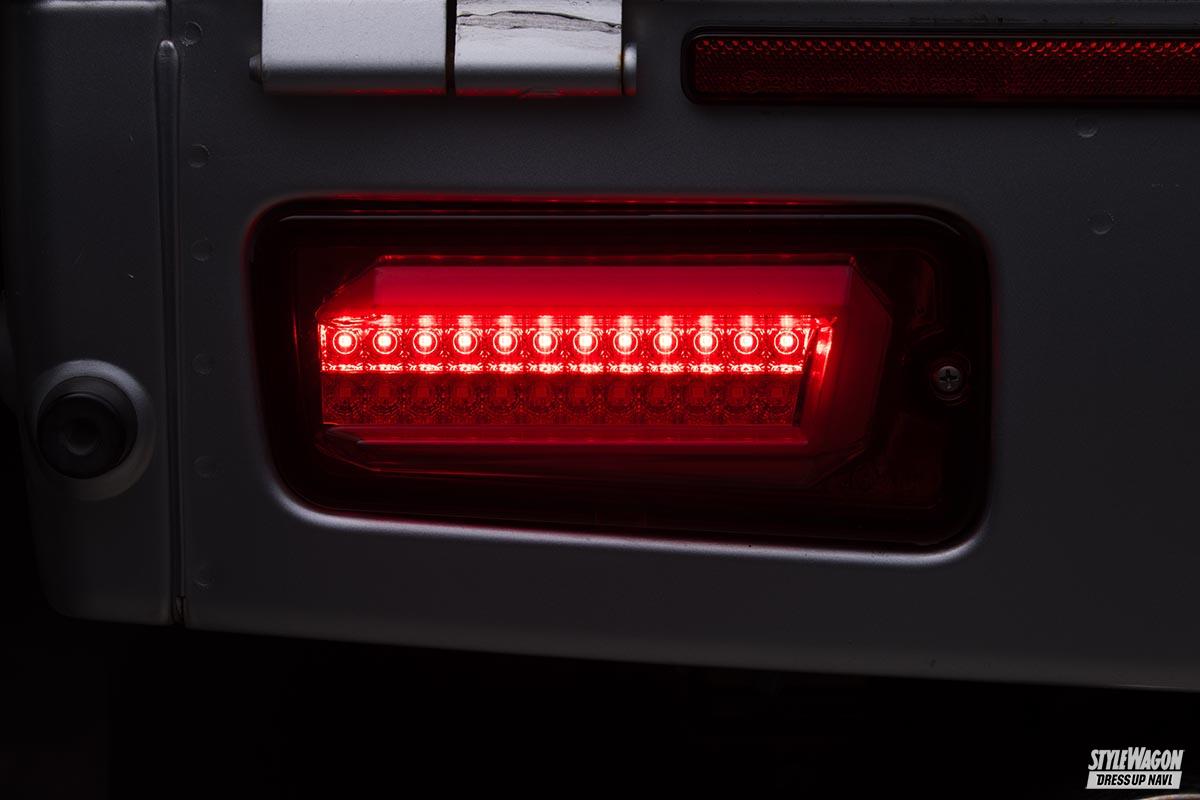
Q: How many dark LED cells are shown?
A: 12